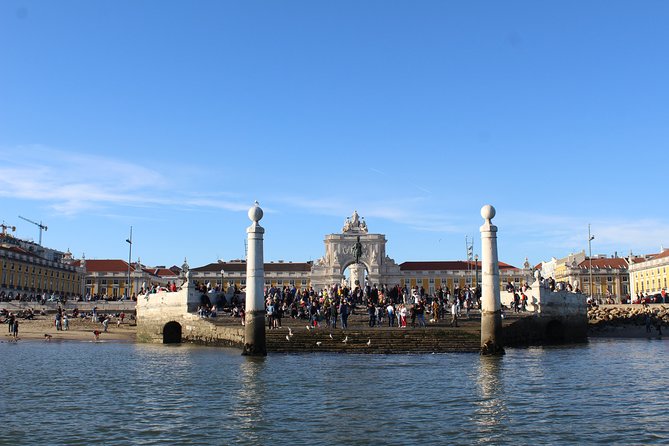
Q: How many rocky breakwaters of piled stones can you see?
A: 1